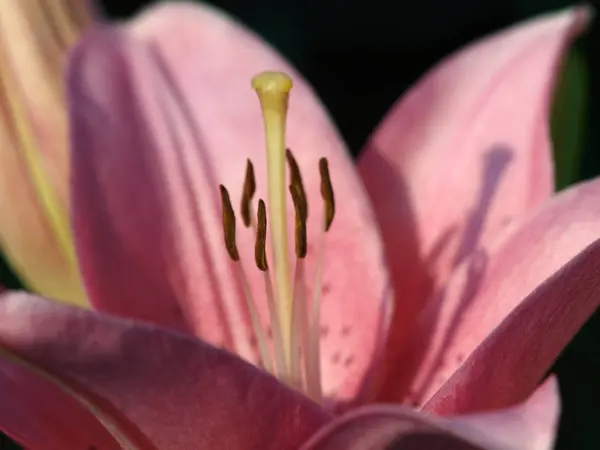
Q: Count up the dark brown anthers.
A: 6